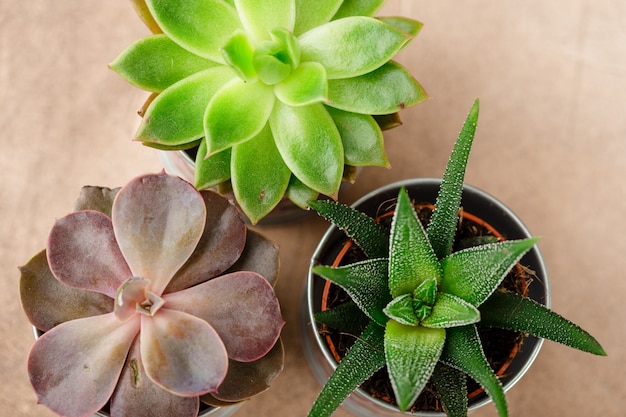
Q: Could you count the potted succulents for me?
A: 3